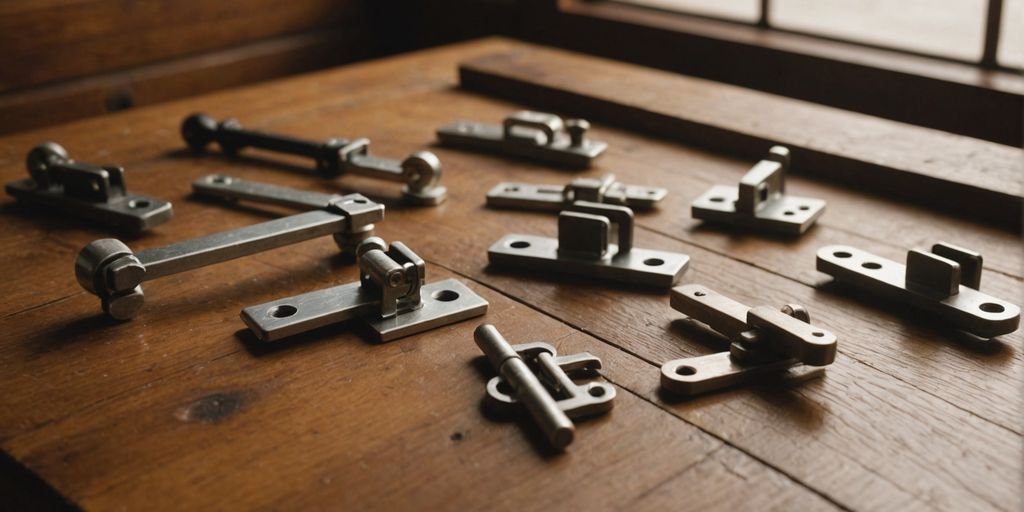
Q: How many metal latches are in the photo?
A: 11